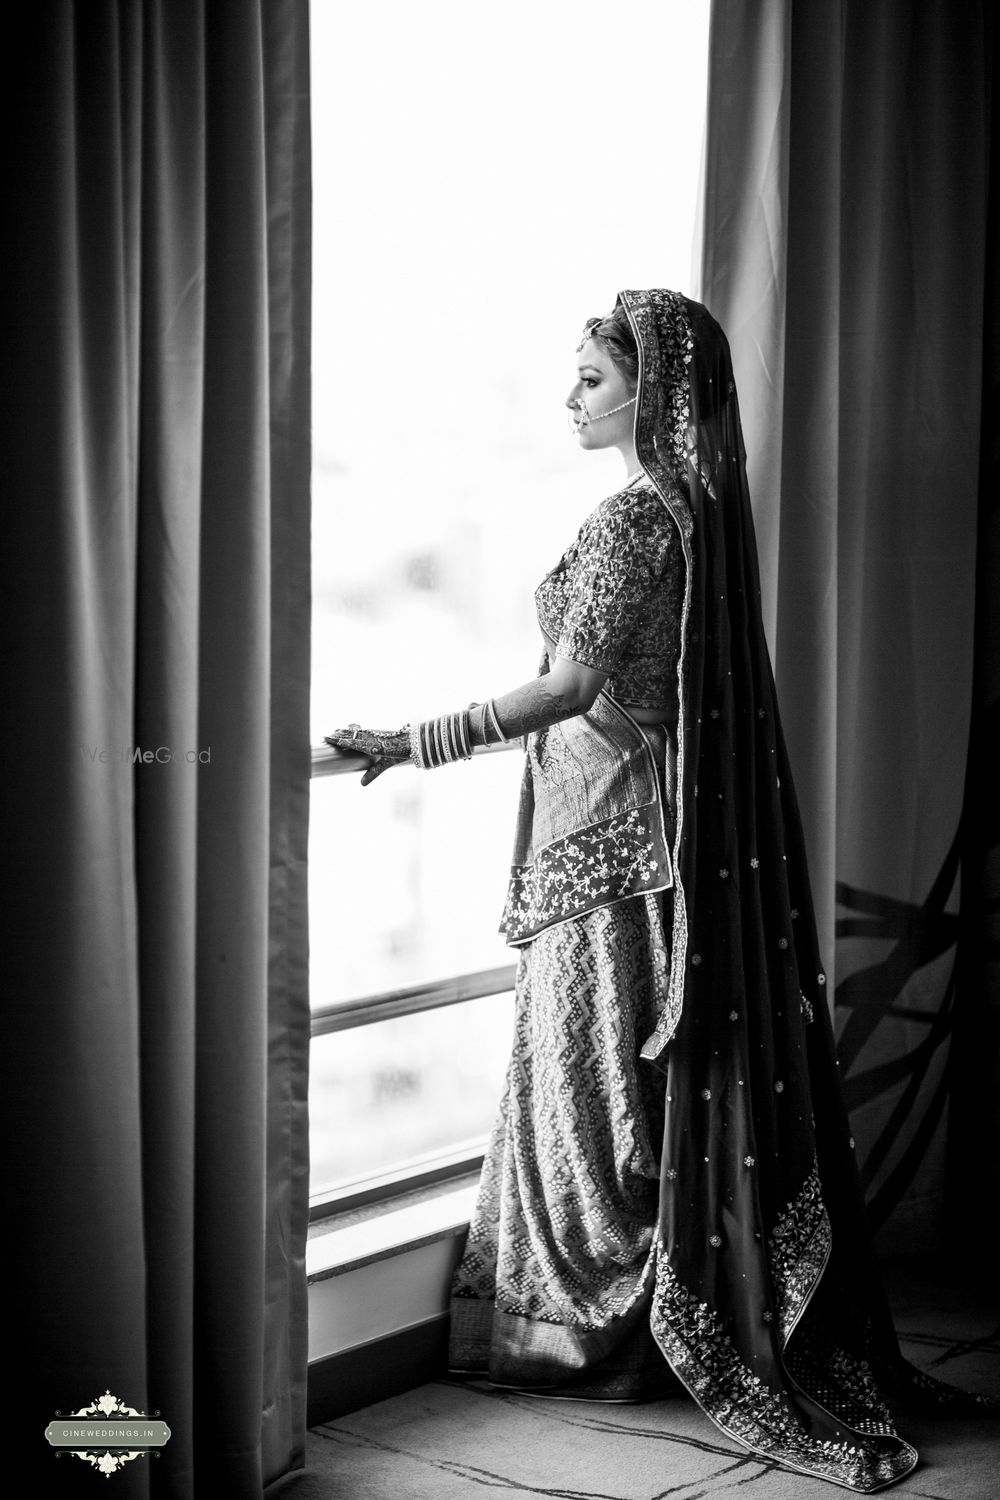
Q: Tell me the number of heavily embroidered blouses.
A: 1